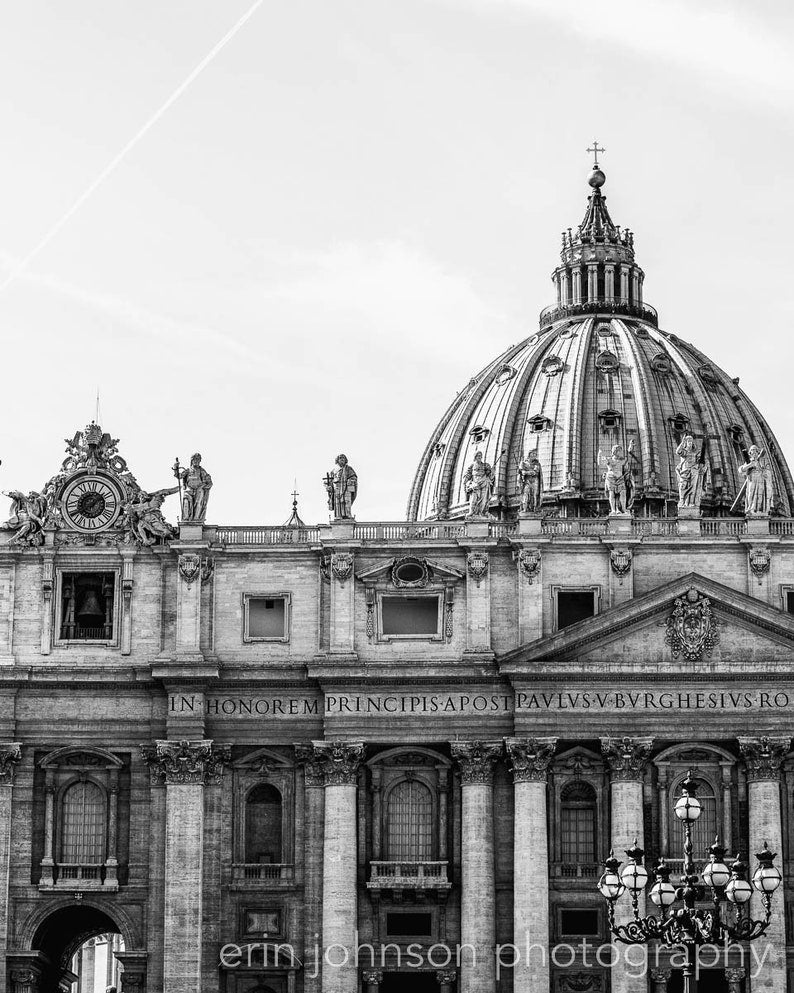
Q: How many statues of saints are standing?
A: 7